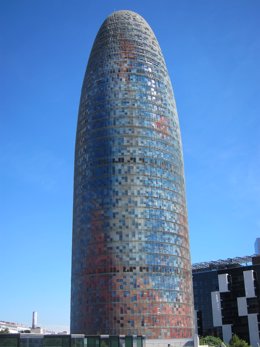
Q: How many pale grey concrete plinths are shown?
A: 1